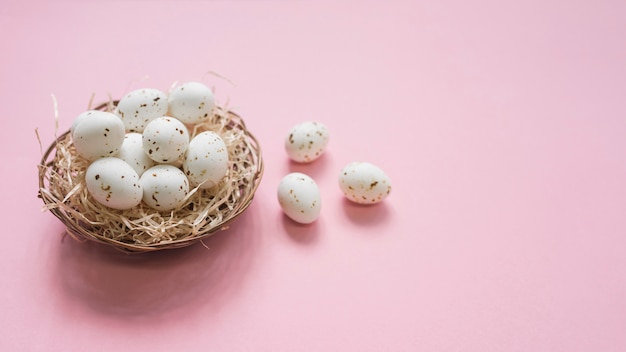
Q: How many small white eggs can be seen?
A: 11